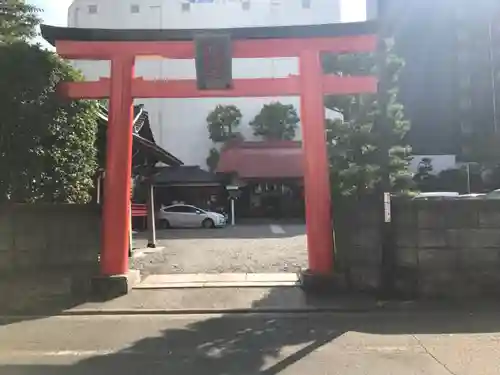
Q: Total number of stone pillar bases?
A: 2